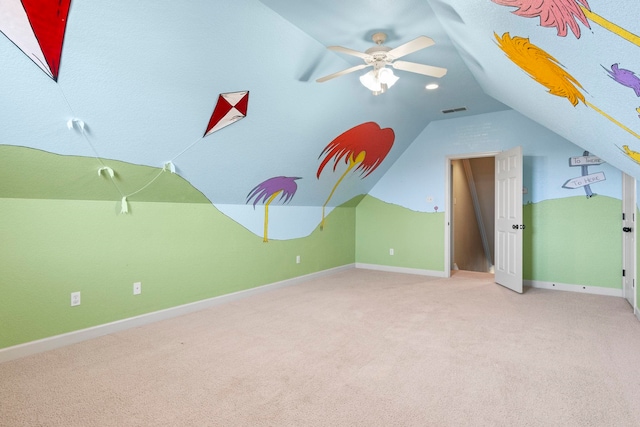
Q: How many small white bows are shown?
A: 4